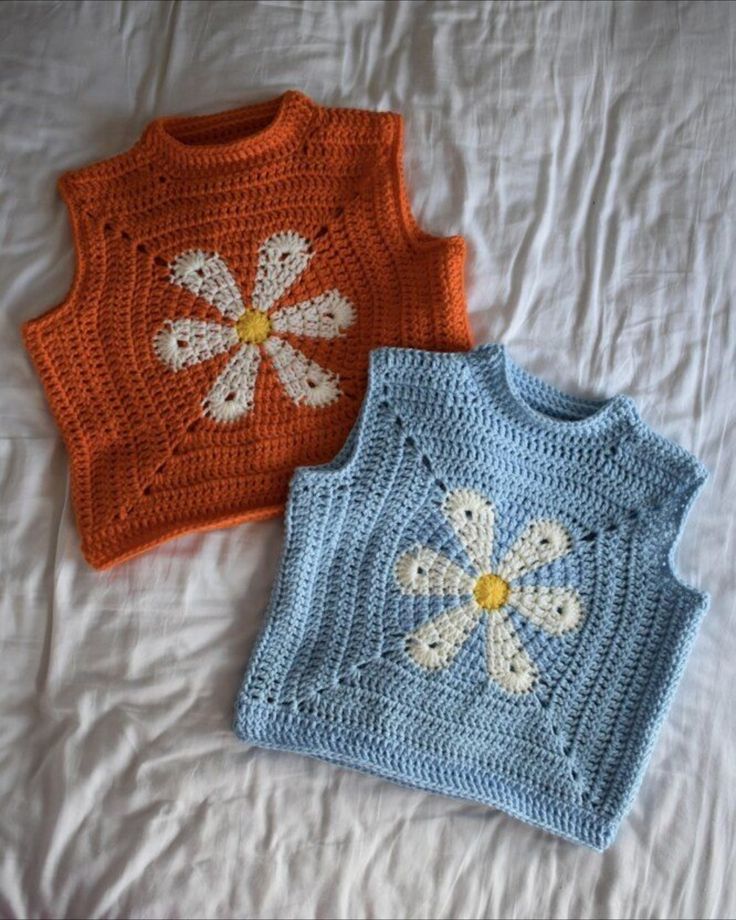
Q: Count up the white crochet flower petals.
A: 12